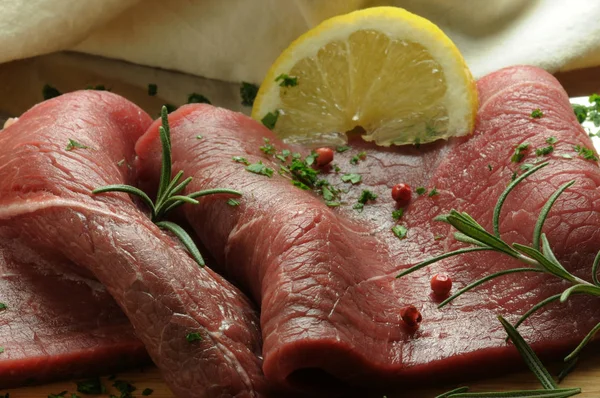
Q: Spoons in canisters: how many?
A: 0